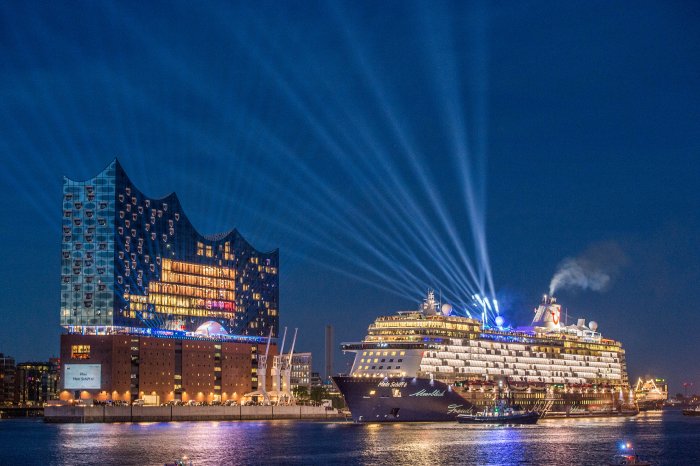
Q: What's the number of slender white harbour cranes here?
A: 3